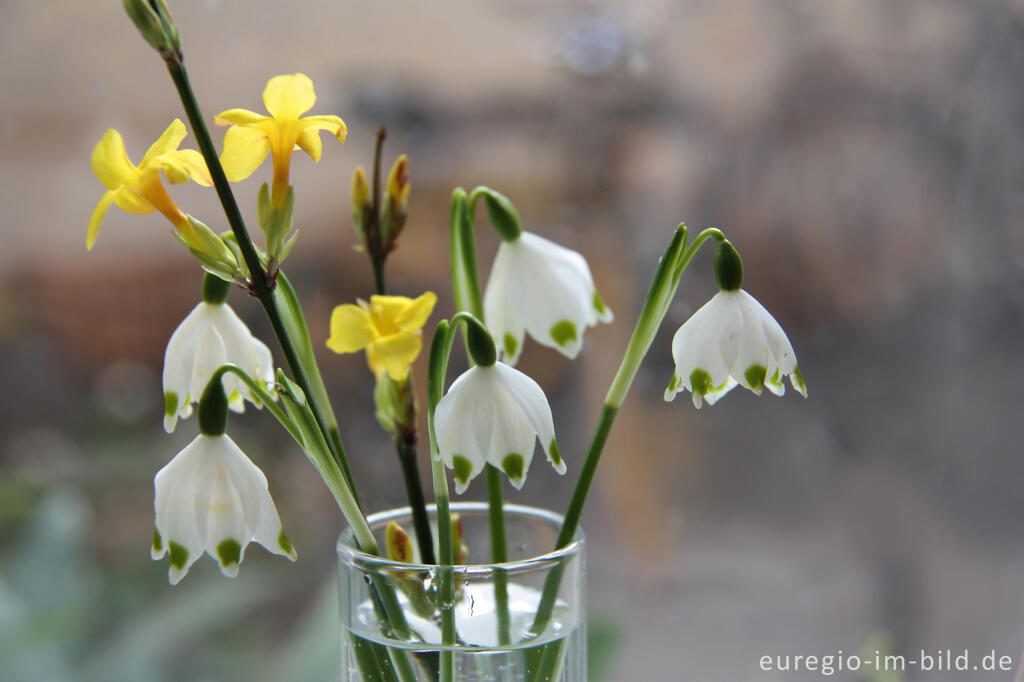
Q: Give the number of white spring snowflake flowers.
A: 5